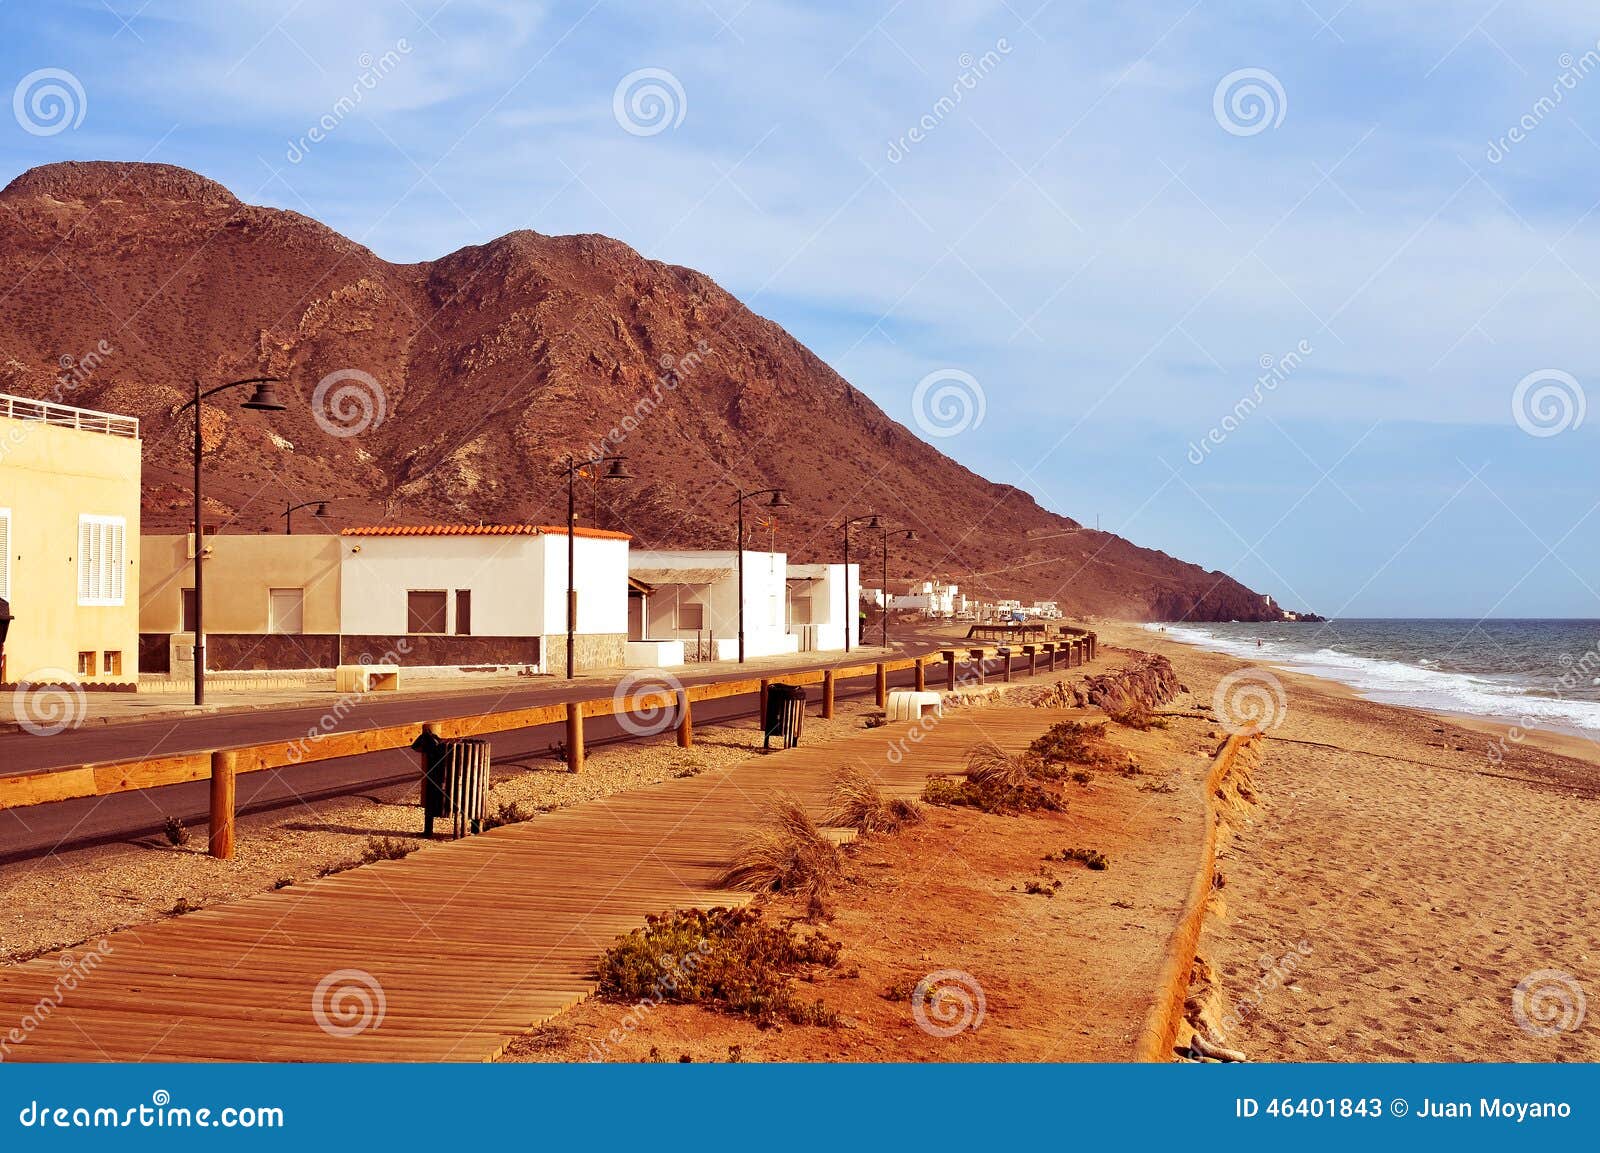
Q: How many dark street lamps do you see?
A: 6